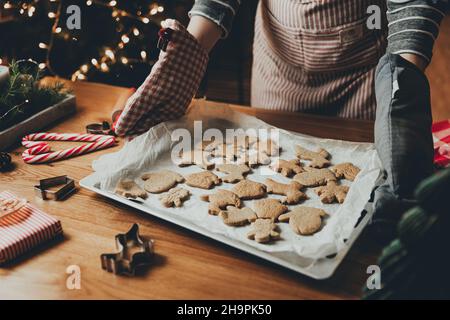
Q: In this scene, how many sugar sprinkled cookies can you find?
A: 0